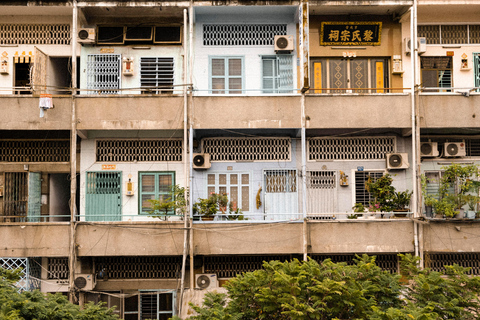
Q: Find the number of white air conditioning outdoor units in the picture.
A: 9